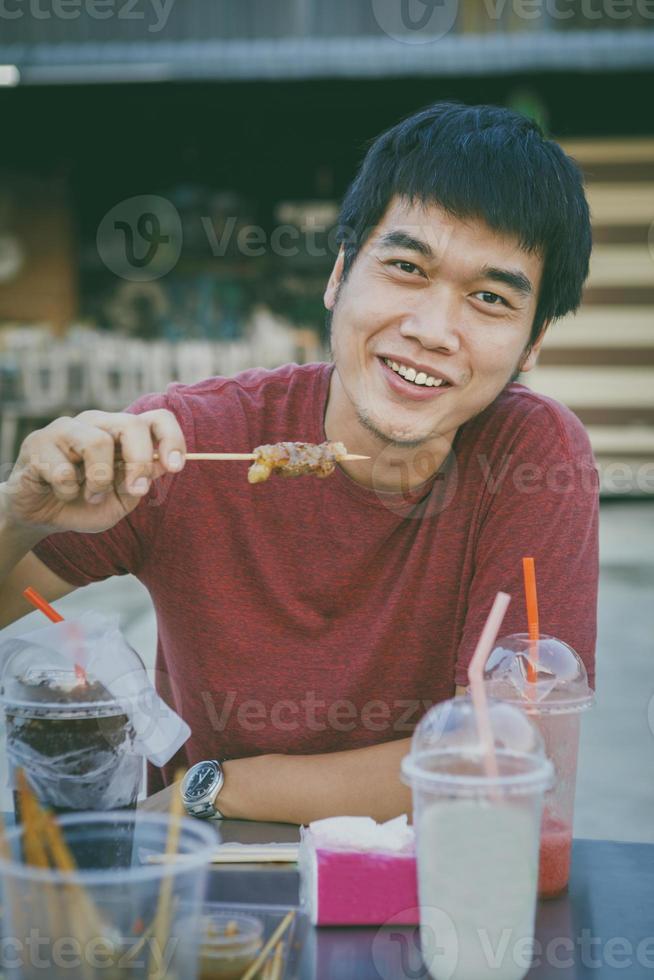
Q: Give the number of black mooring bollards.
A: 0